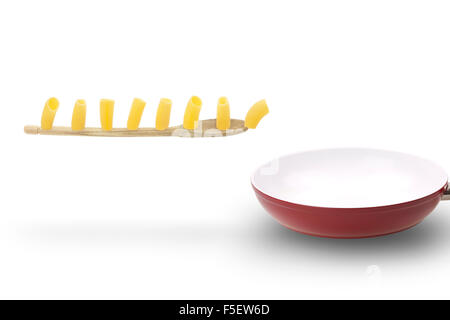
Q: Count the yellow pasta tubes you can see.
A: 8